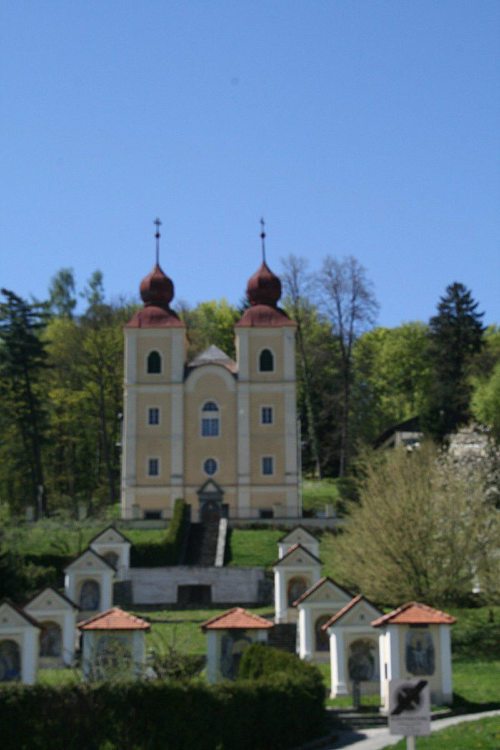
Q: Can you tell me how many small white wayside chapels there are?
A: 11